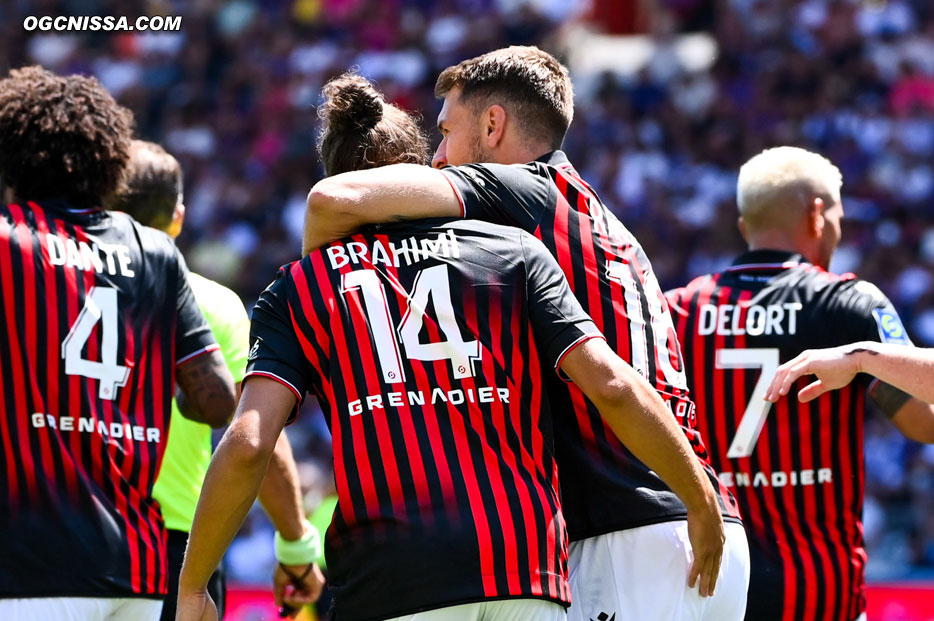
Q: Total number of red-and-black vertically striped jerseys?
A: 4